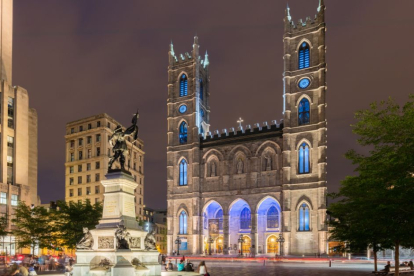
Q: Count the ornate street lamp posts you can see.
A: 4